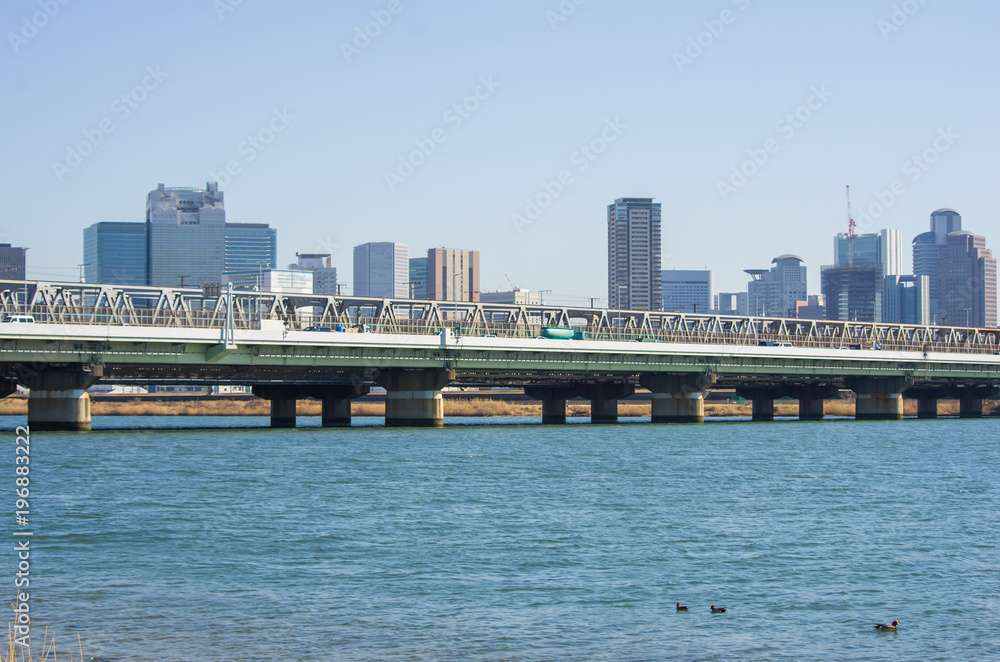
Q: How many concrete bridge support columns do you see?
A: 12